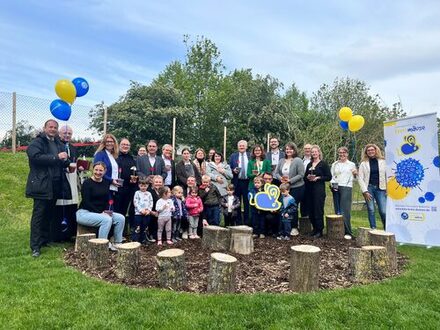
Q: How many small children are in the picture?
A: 8